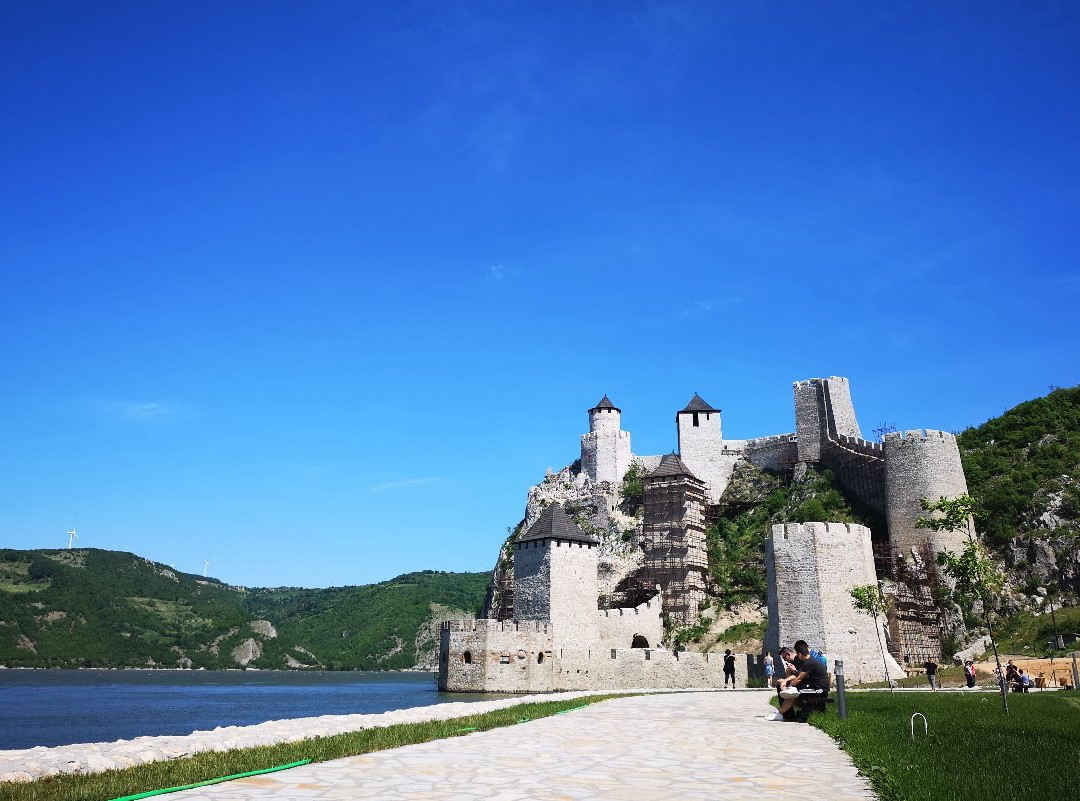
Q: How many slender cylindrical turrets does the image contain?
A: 1